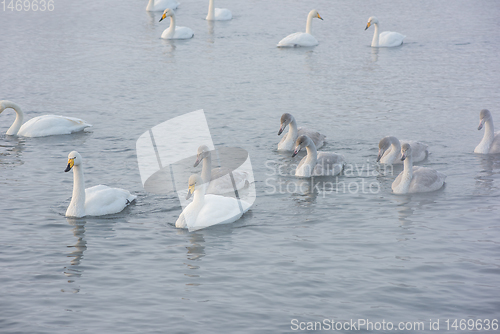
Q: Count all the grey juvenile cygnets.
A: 6